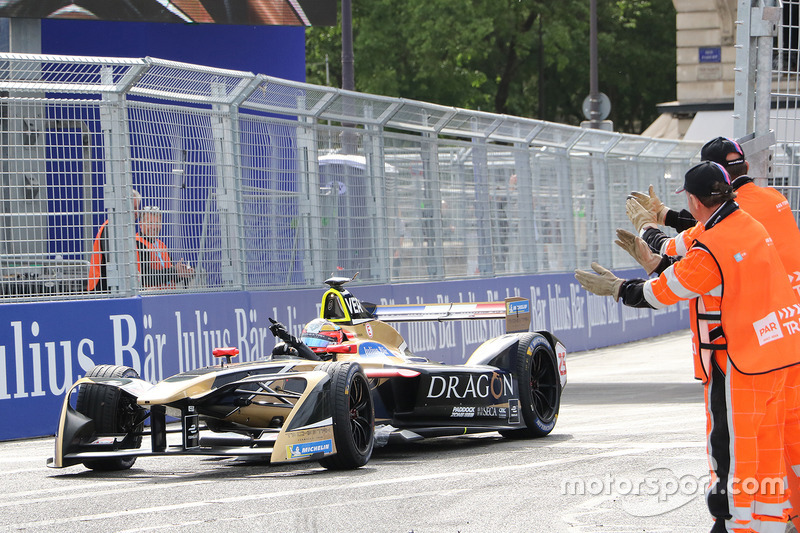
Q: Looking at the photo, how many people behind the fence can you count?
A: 2